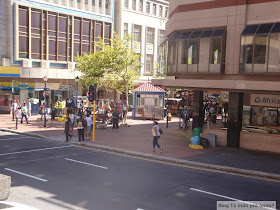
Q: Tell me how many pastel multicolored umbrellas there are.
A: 0